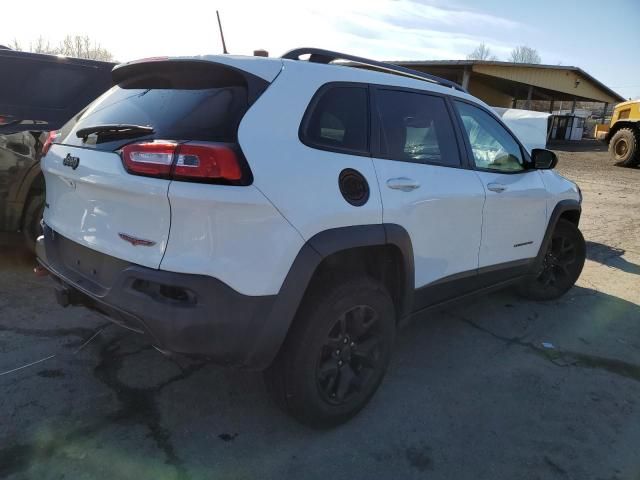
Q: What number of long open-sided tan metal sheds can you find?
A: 1